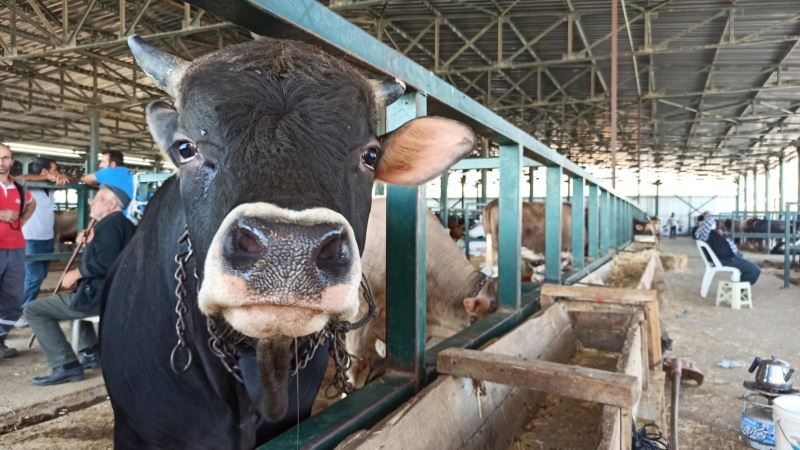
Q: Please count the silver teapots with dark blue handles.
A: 1